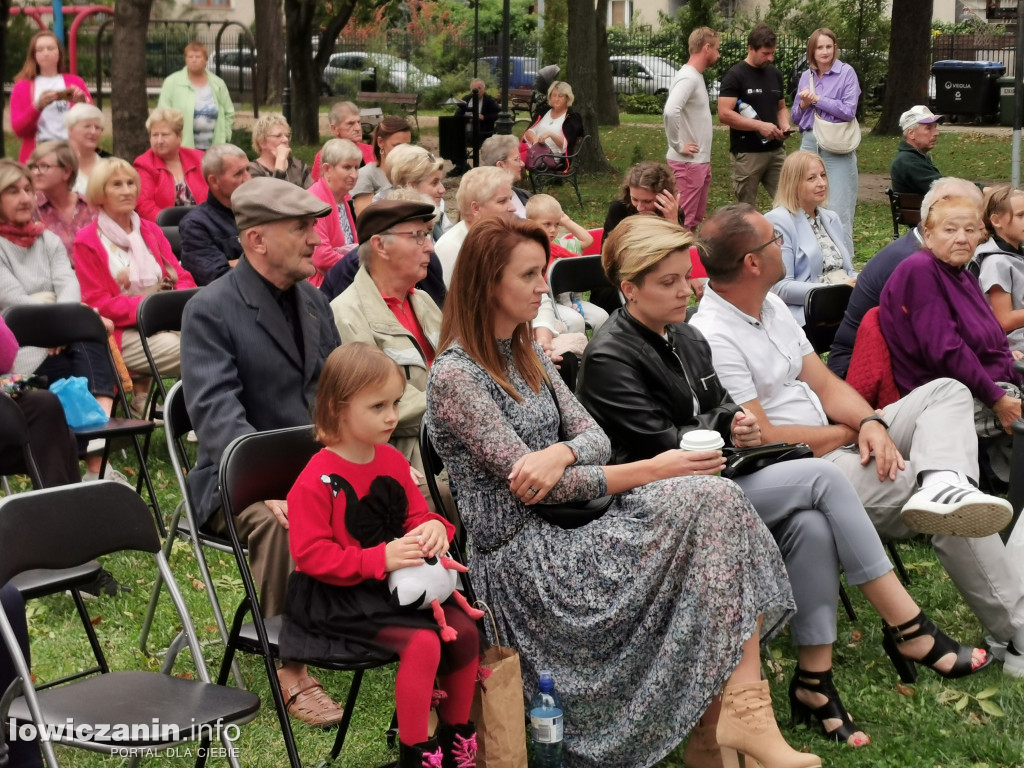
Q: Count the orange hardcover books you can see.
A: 0